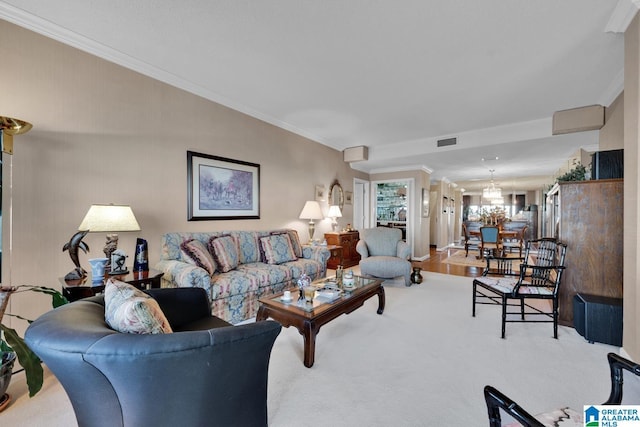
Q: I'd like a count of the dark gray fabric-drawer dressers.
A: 0